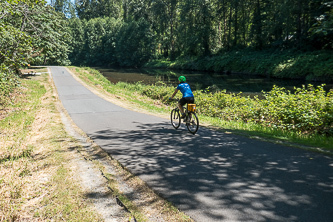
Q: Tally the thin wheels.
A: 2